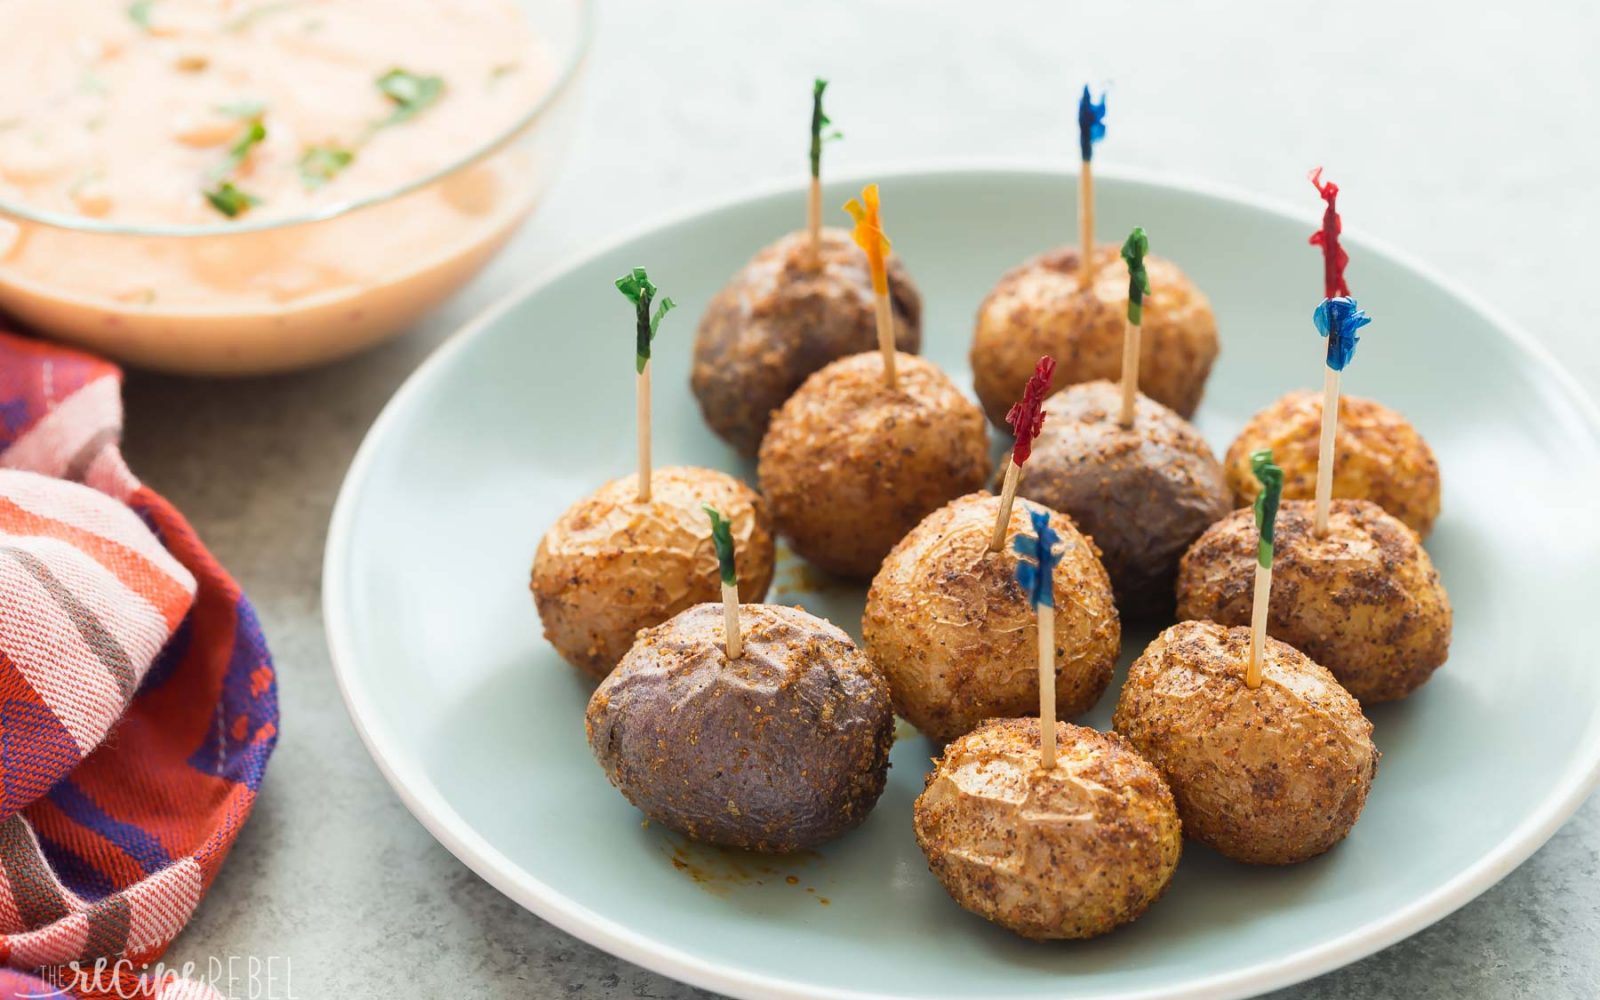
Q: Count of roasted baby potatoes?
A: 11